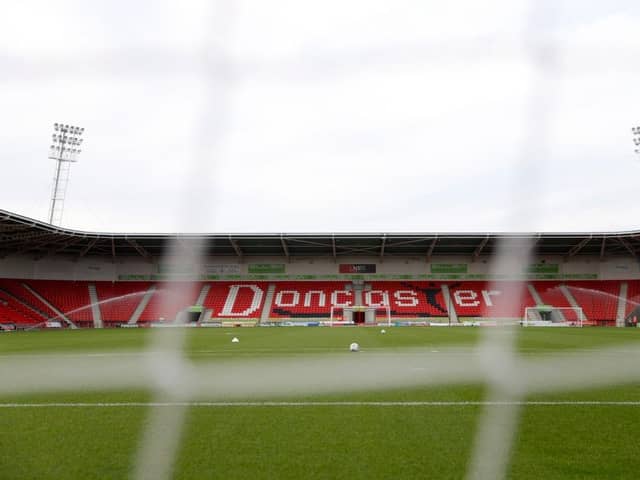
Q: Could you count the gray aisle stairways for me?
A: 11